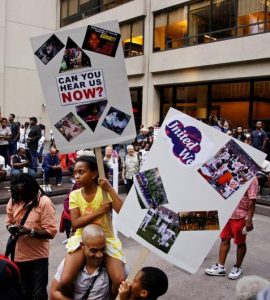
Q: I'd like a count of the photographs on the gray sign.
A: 6